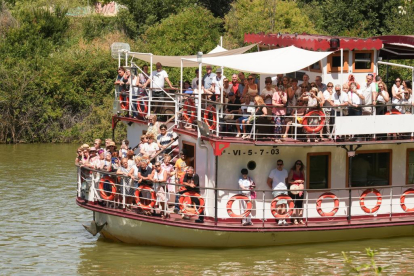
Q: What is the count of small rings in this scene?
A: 14